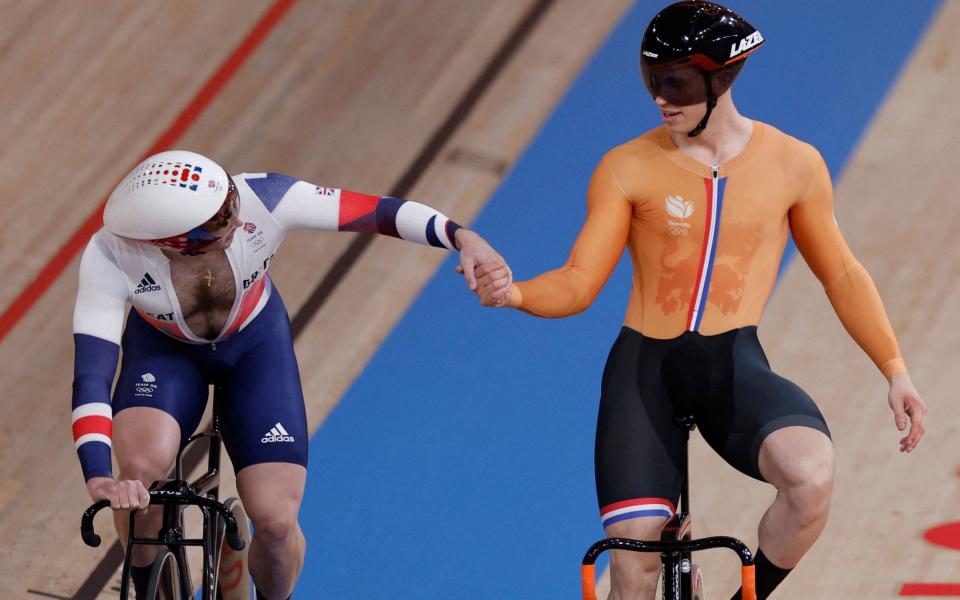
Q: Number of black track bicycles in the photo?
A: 2